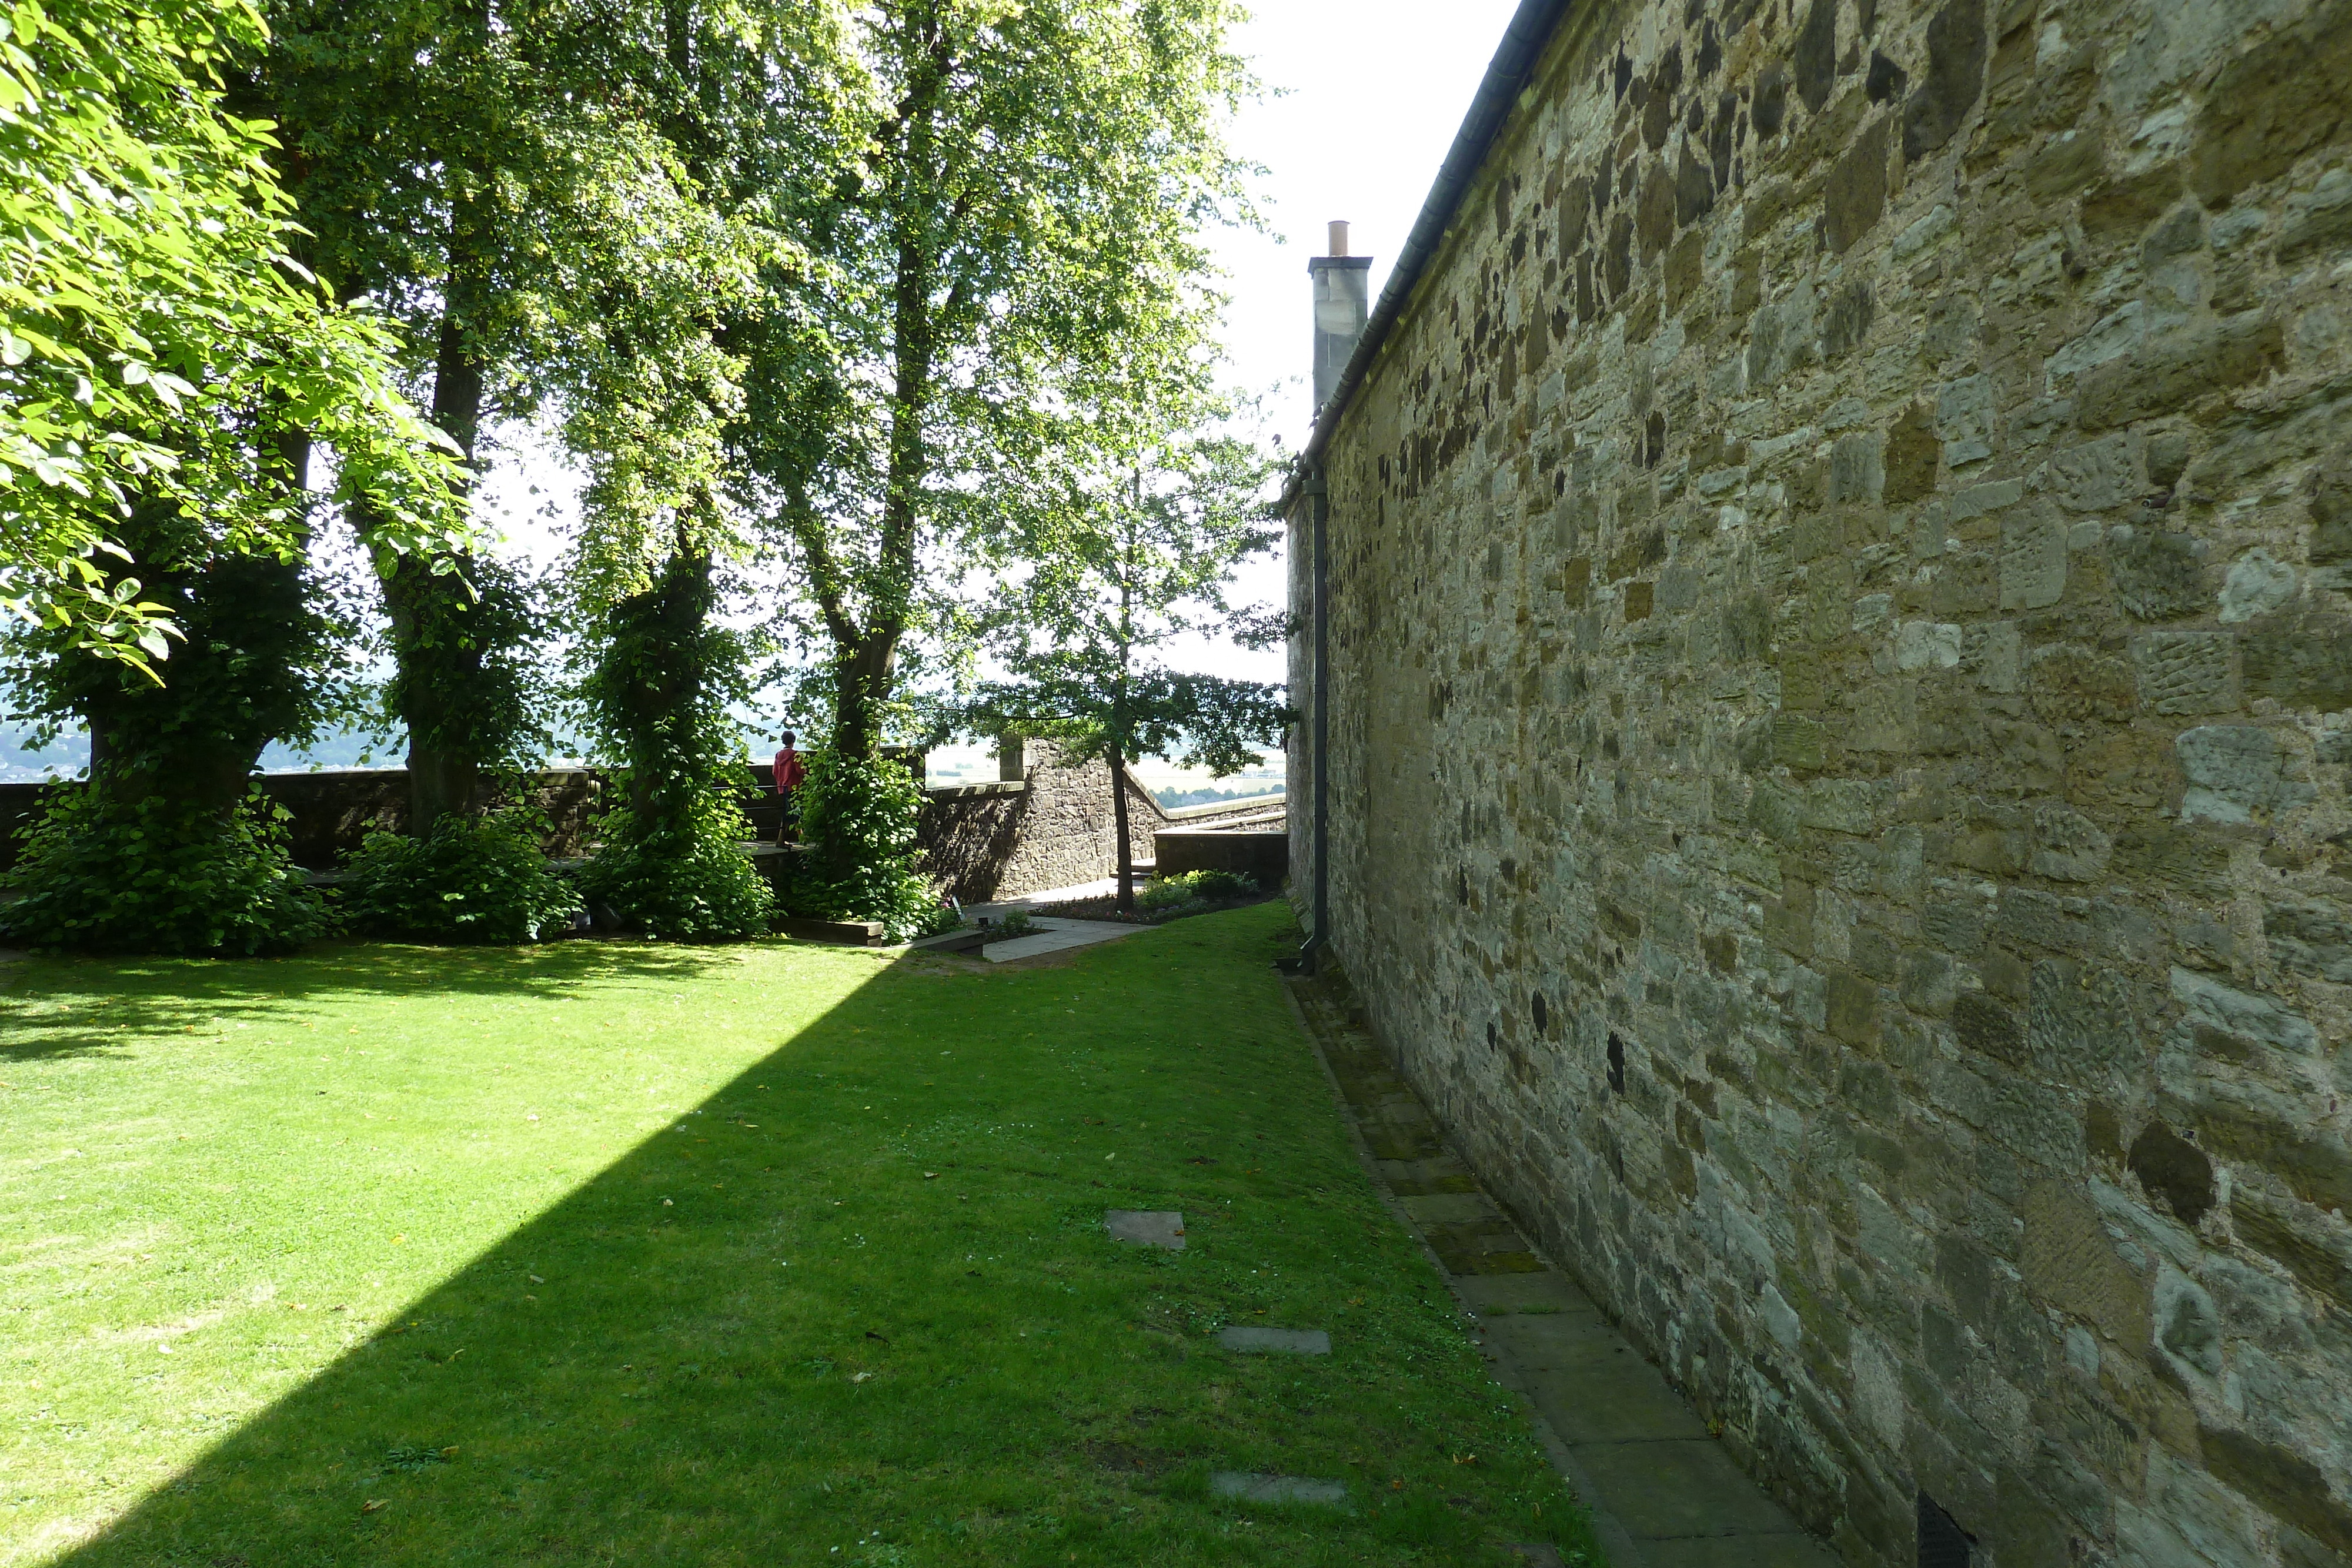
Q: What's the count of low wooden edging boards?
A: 2